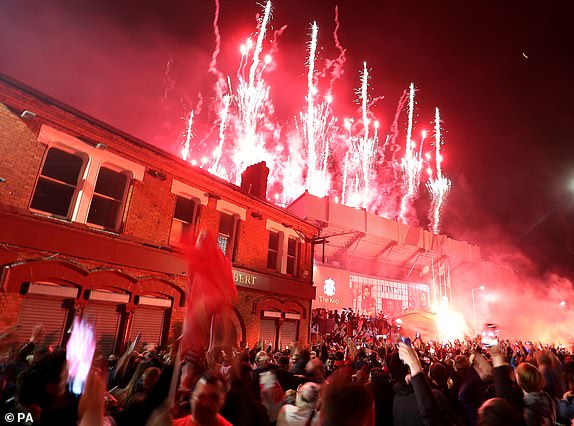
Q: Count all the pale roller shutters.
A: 5